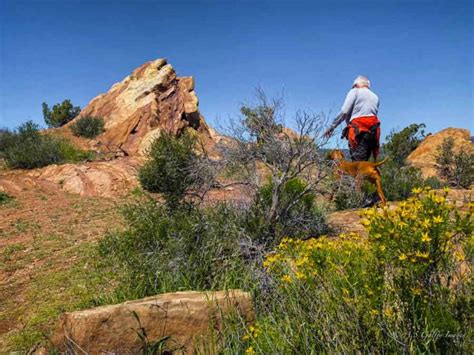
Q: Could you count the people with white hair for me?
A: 1